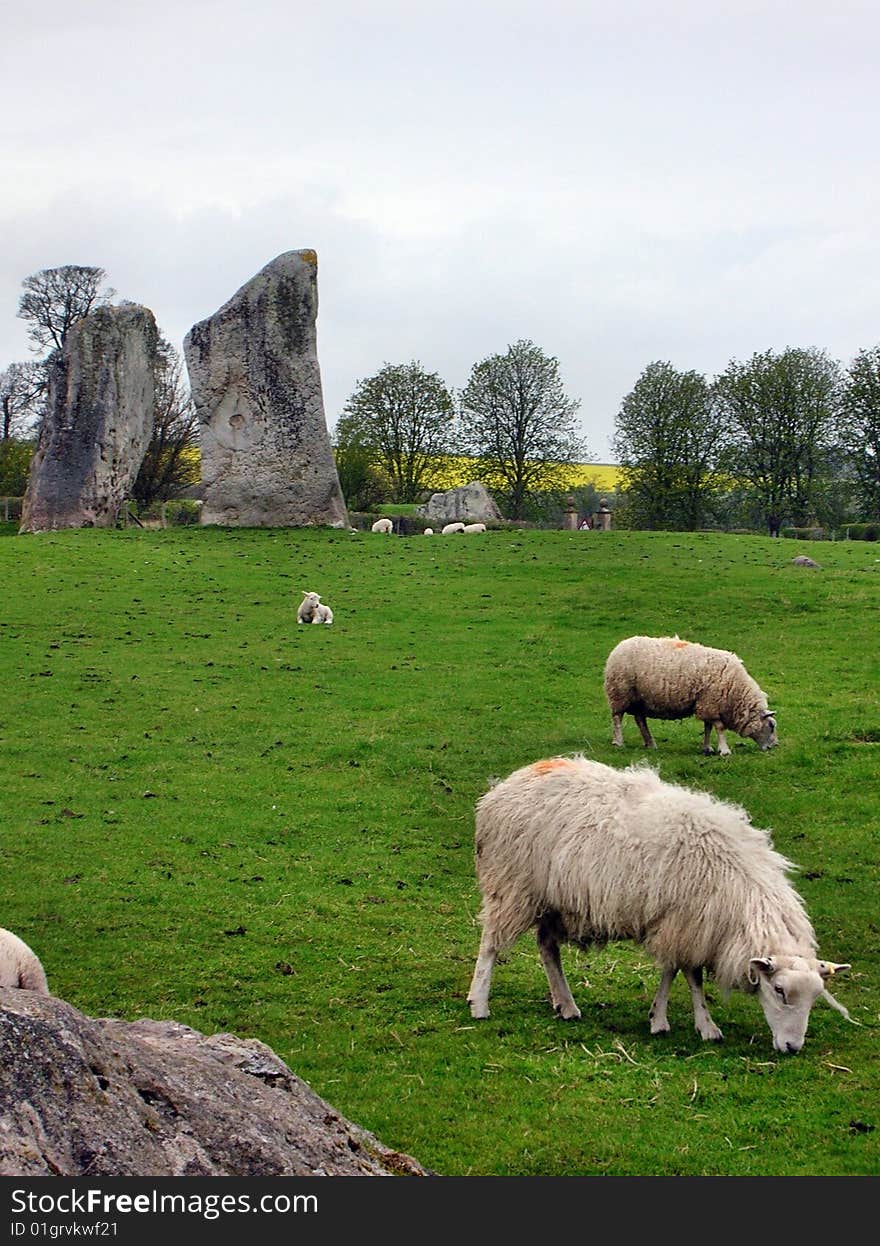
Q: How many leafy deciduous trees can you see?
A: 5